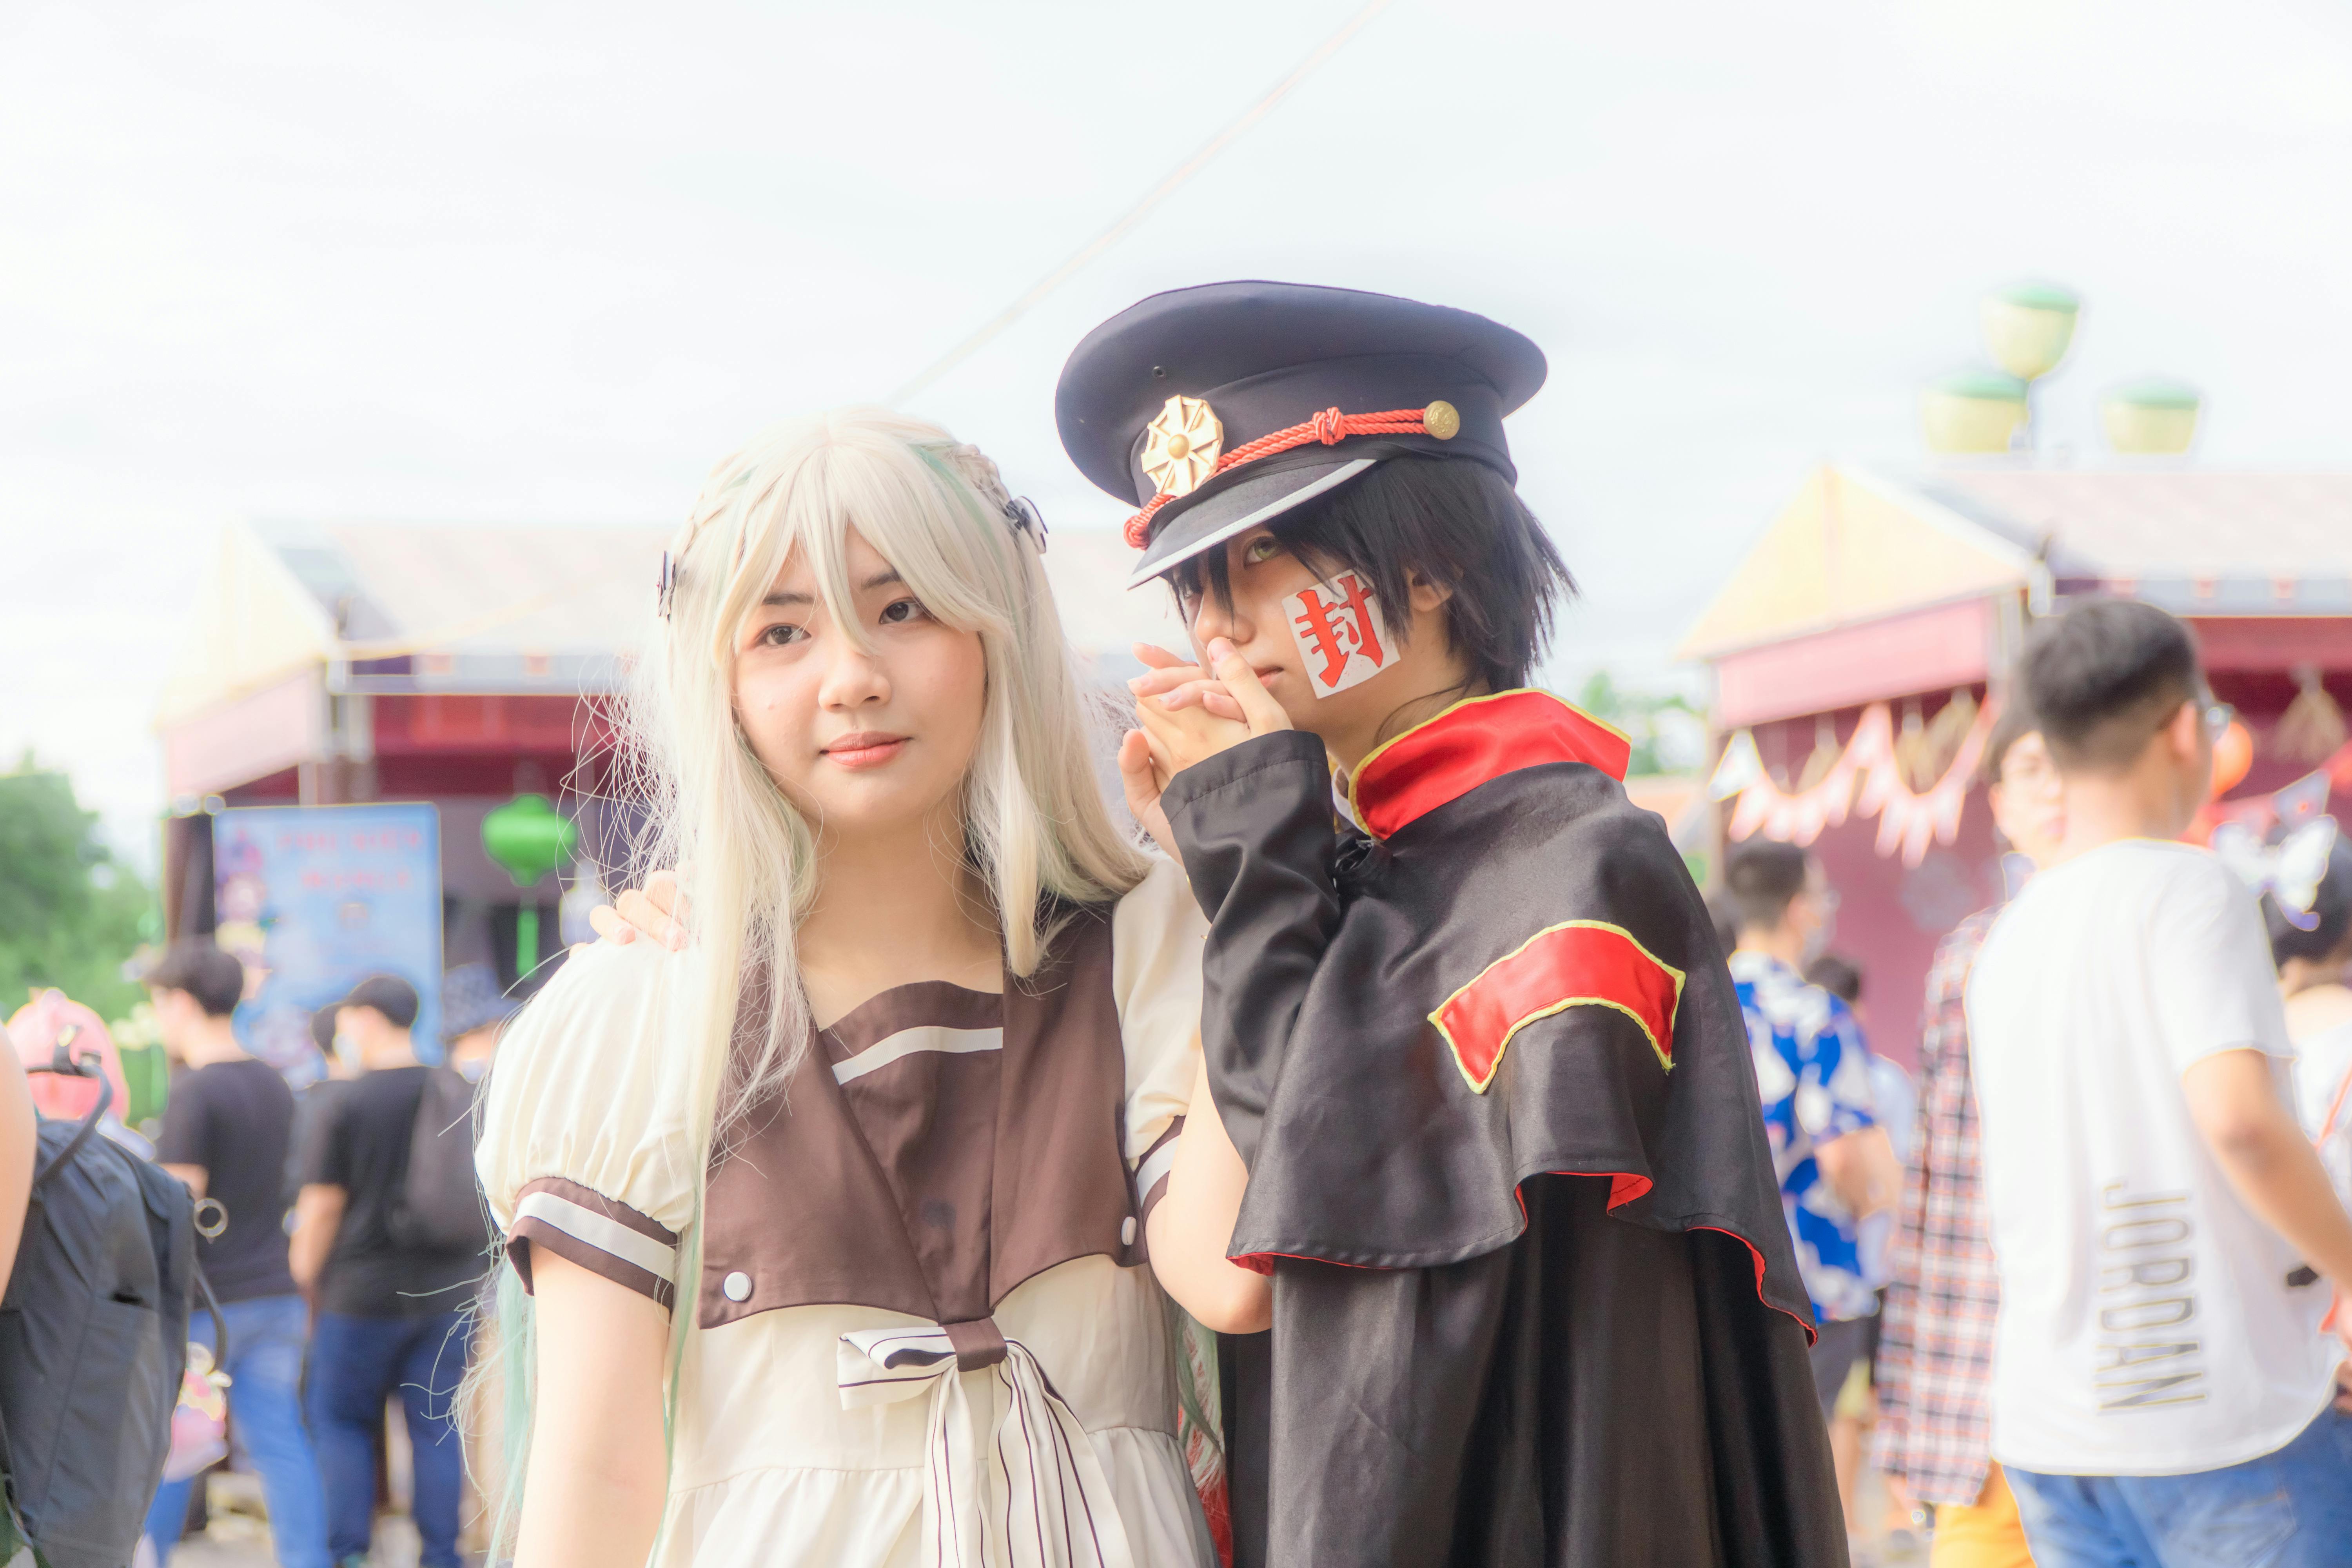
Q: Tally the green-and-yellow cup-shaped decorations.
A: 3